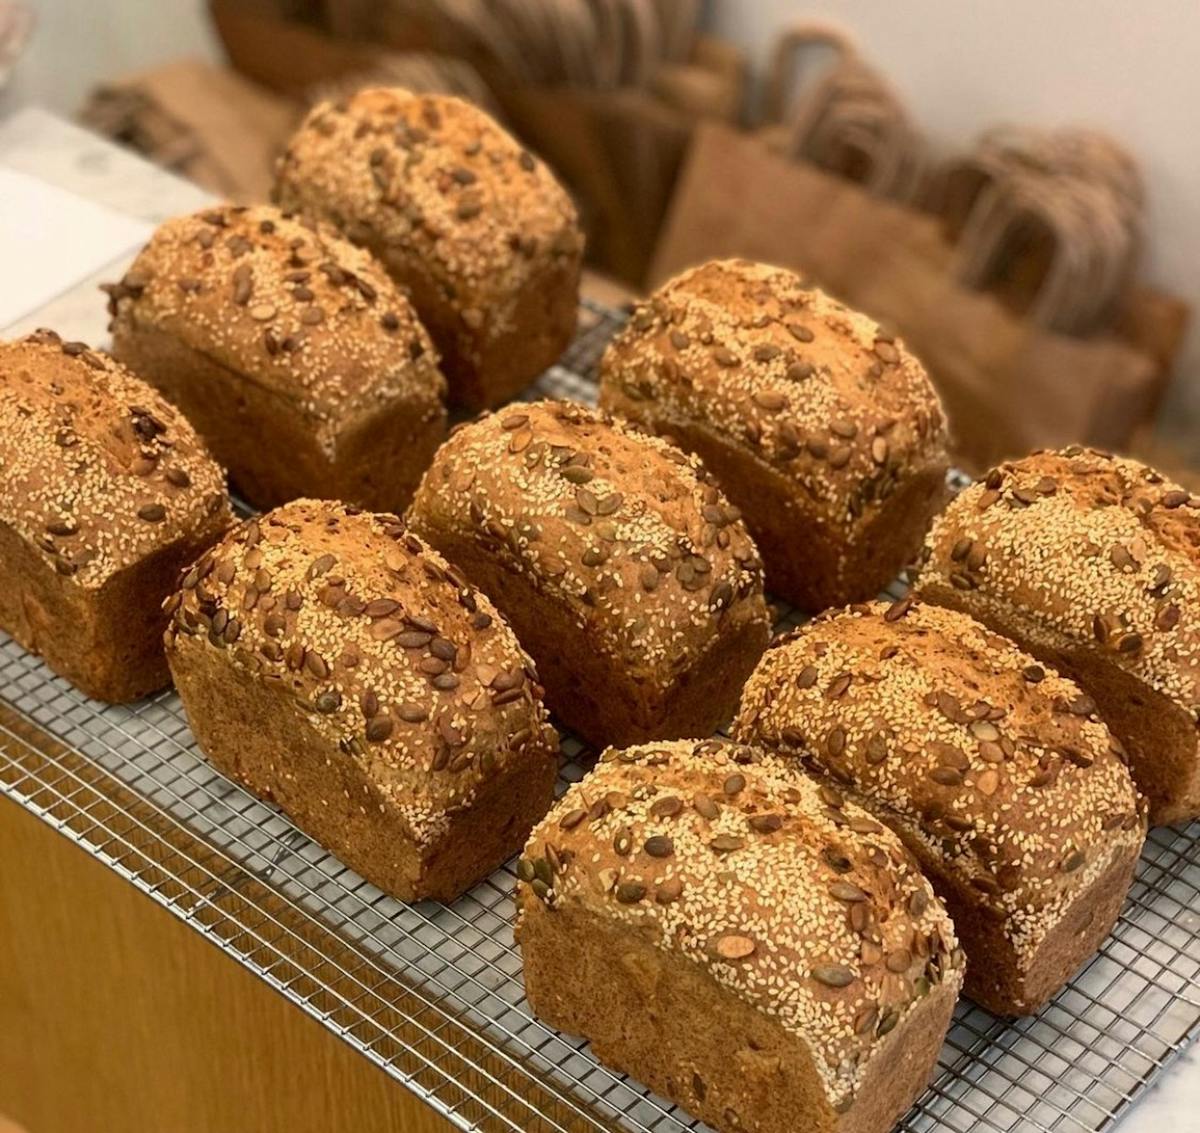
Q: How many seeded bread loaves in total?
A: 9